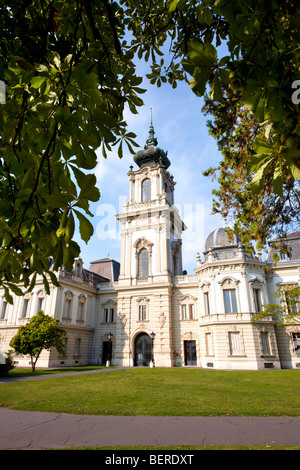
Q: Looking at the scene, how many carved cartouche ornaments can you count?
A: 2